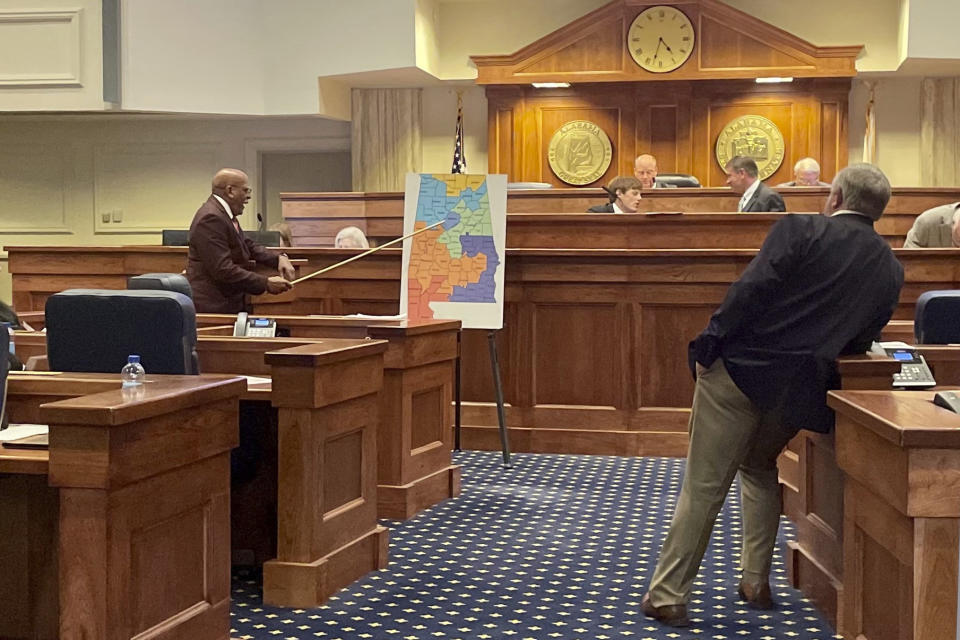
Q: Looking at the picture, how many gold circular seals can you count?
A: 2